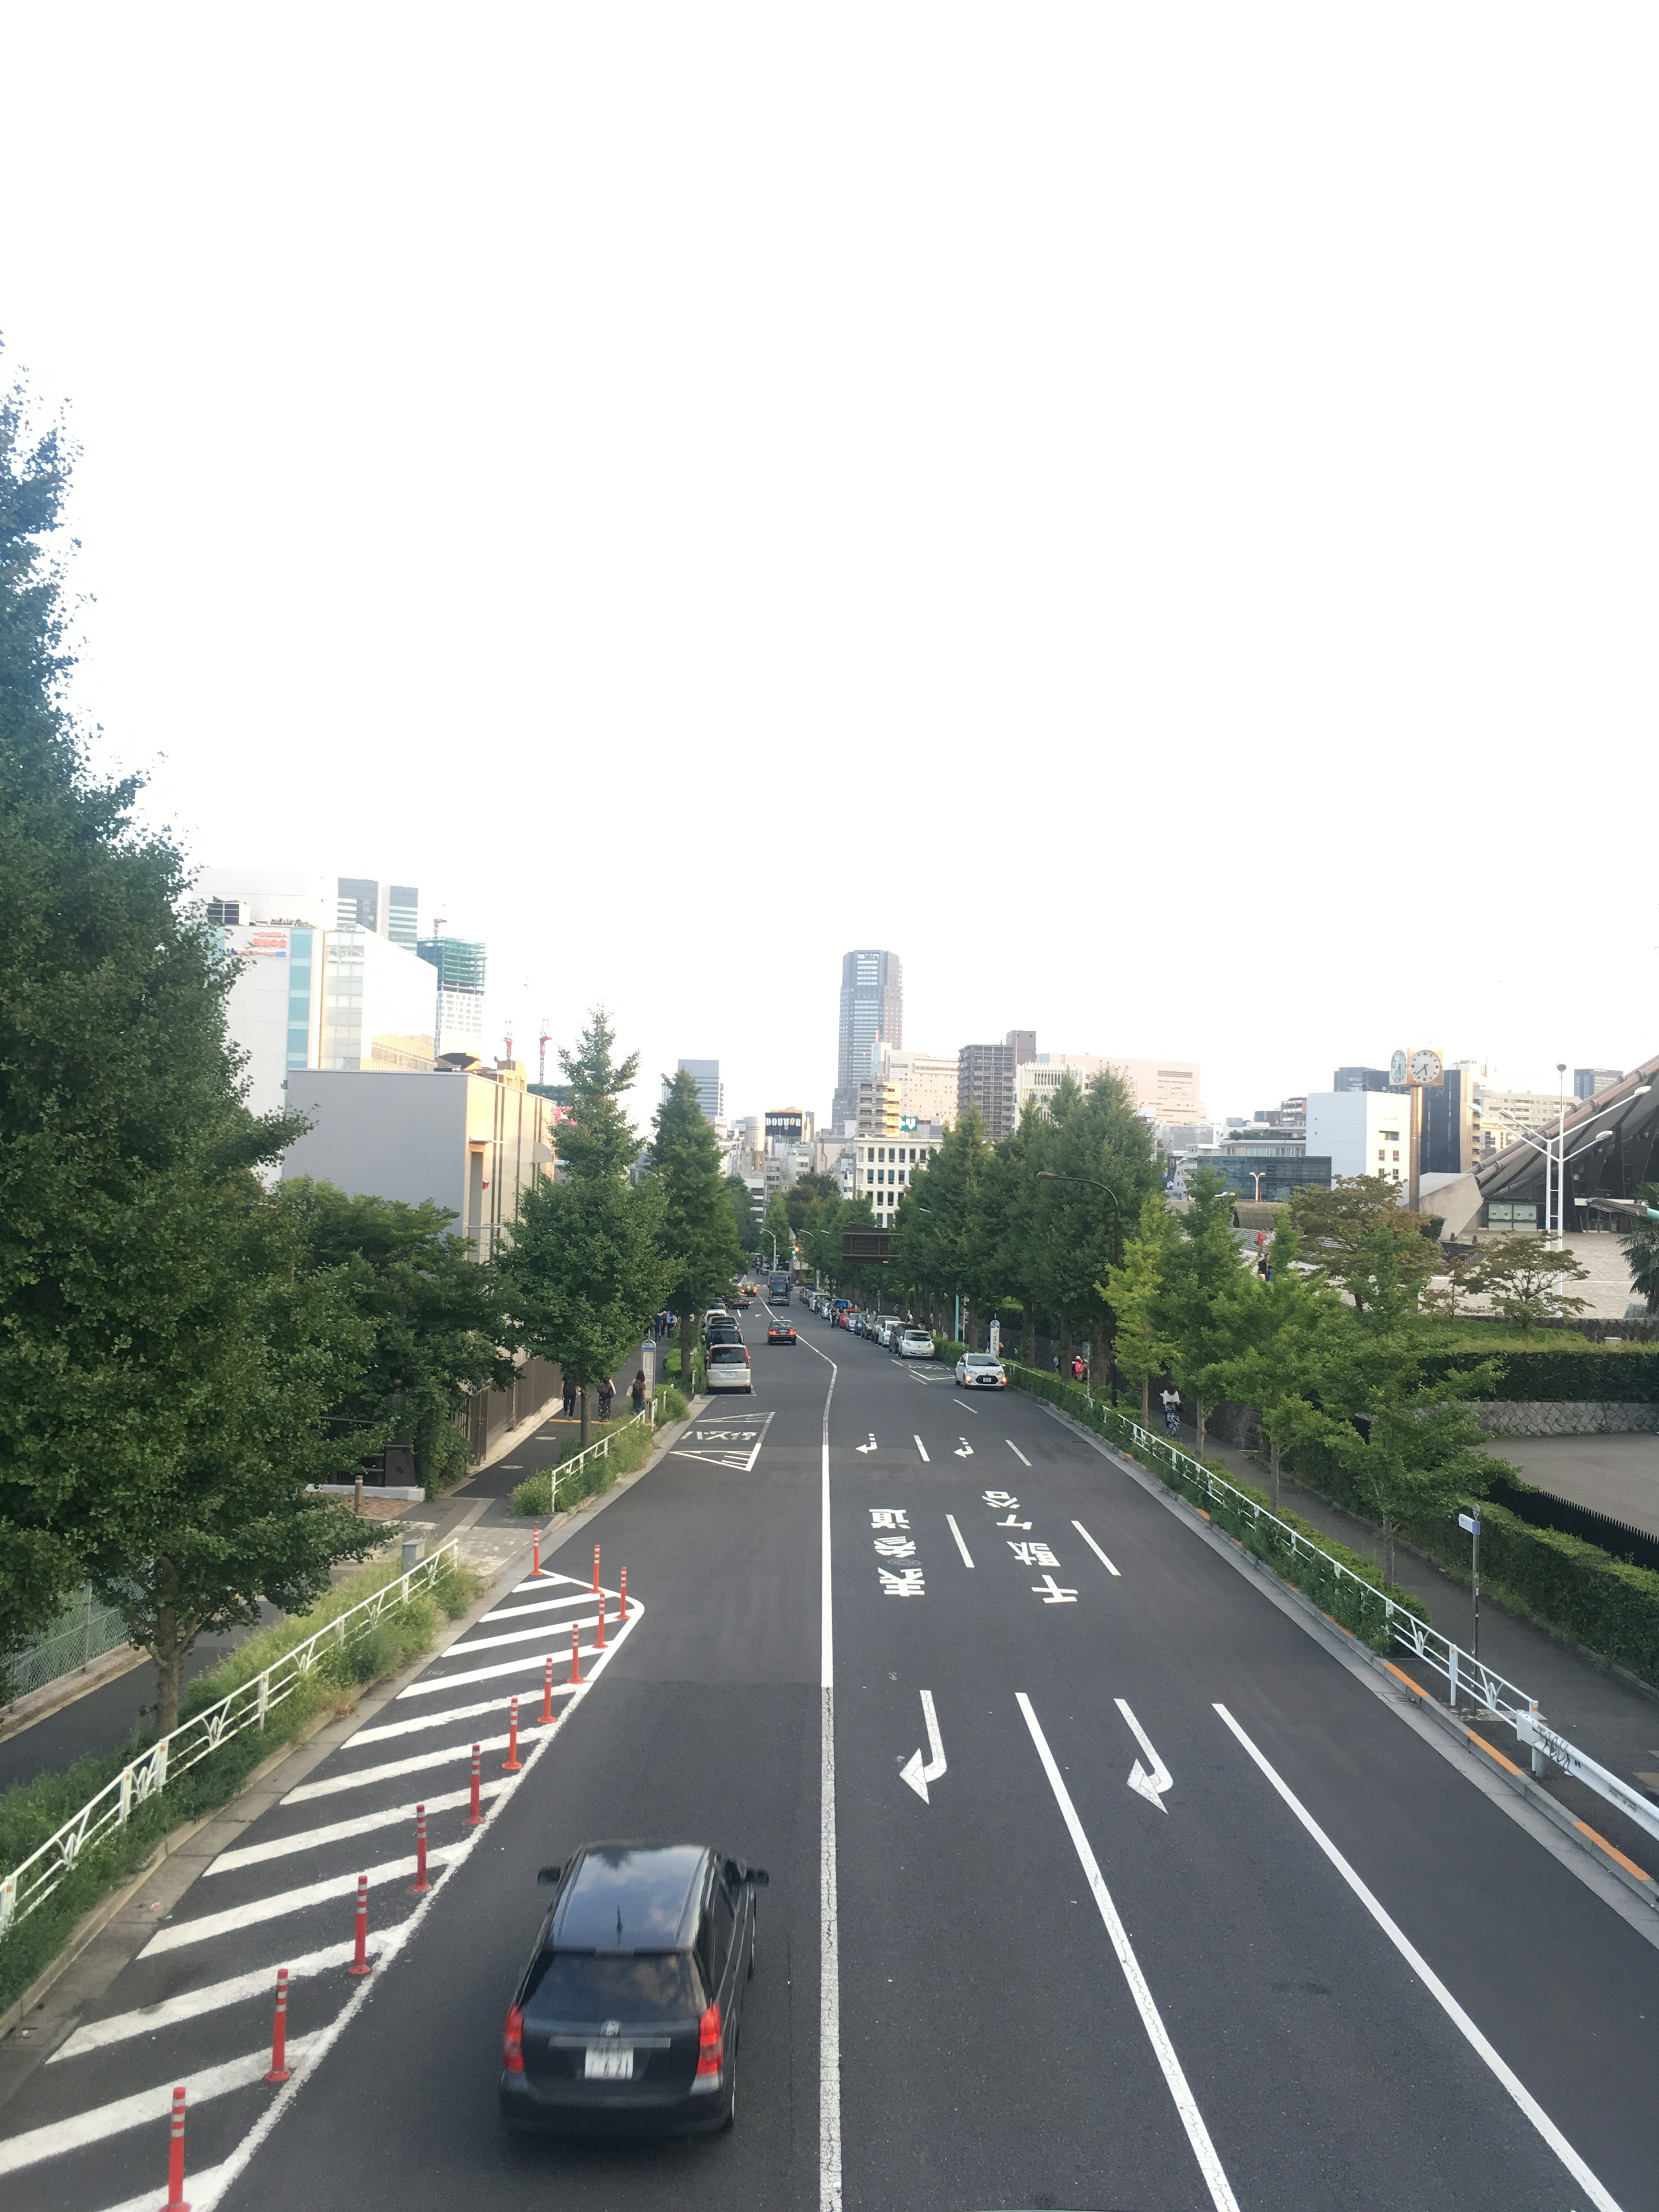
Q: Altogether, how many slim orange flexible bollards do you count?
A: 12